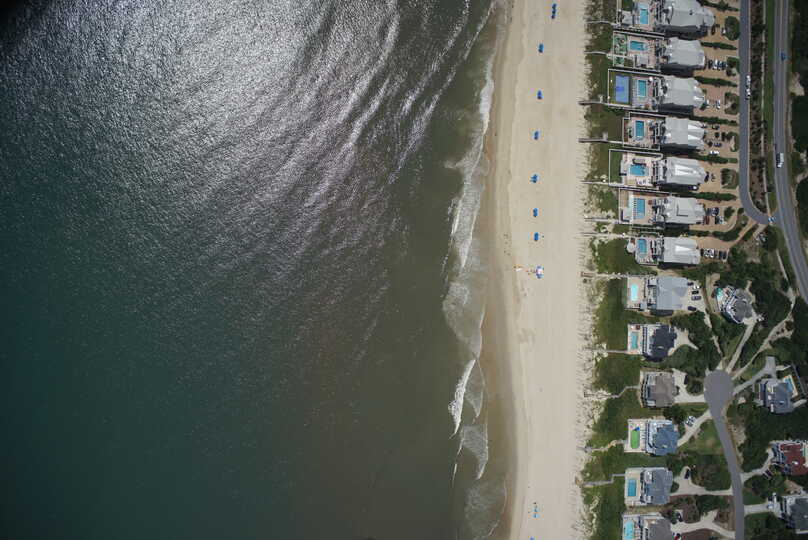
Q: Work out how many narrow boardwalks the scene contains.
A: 12